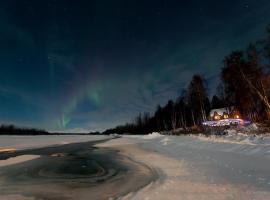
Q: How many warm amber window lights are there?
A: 3